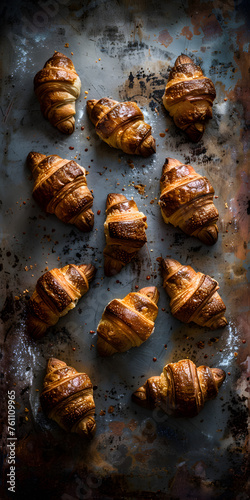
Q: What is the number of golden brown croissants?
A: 11